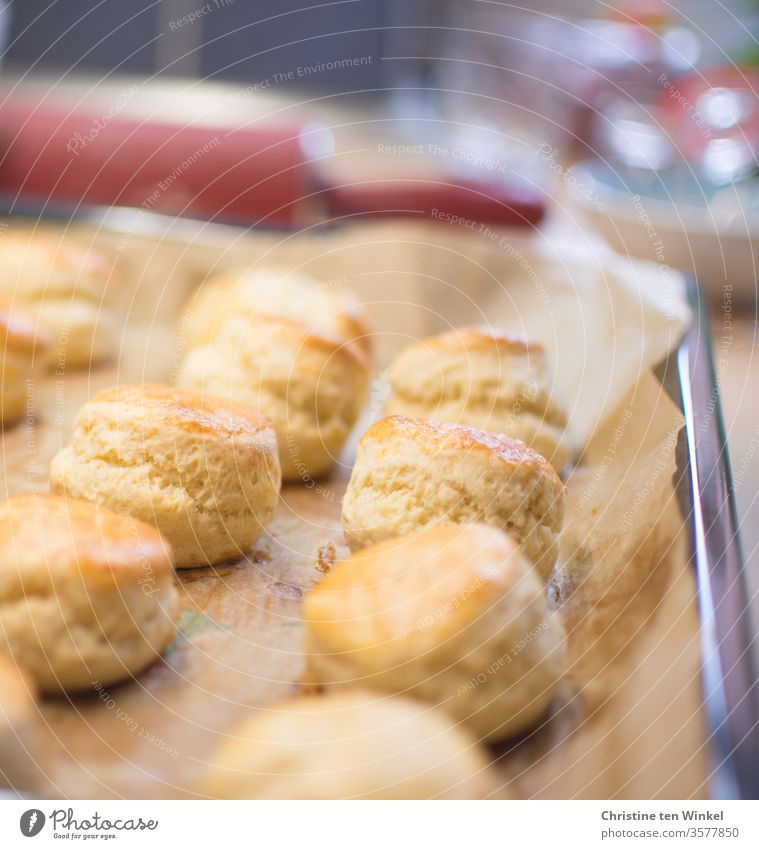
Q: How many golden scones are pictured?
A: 11